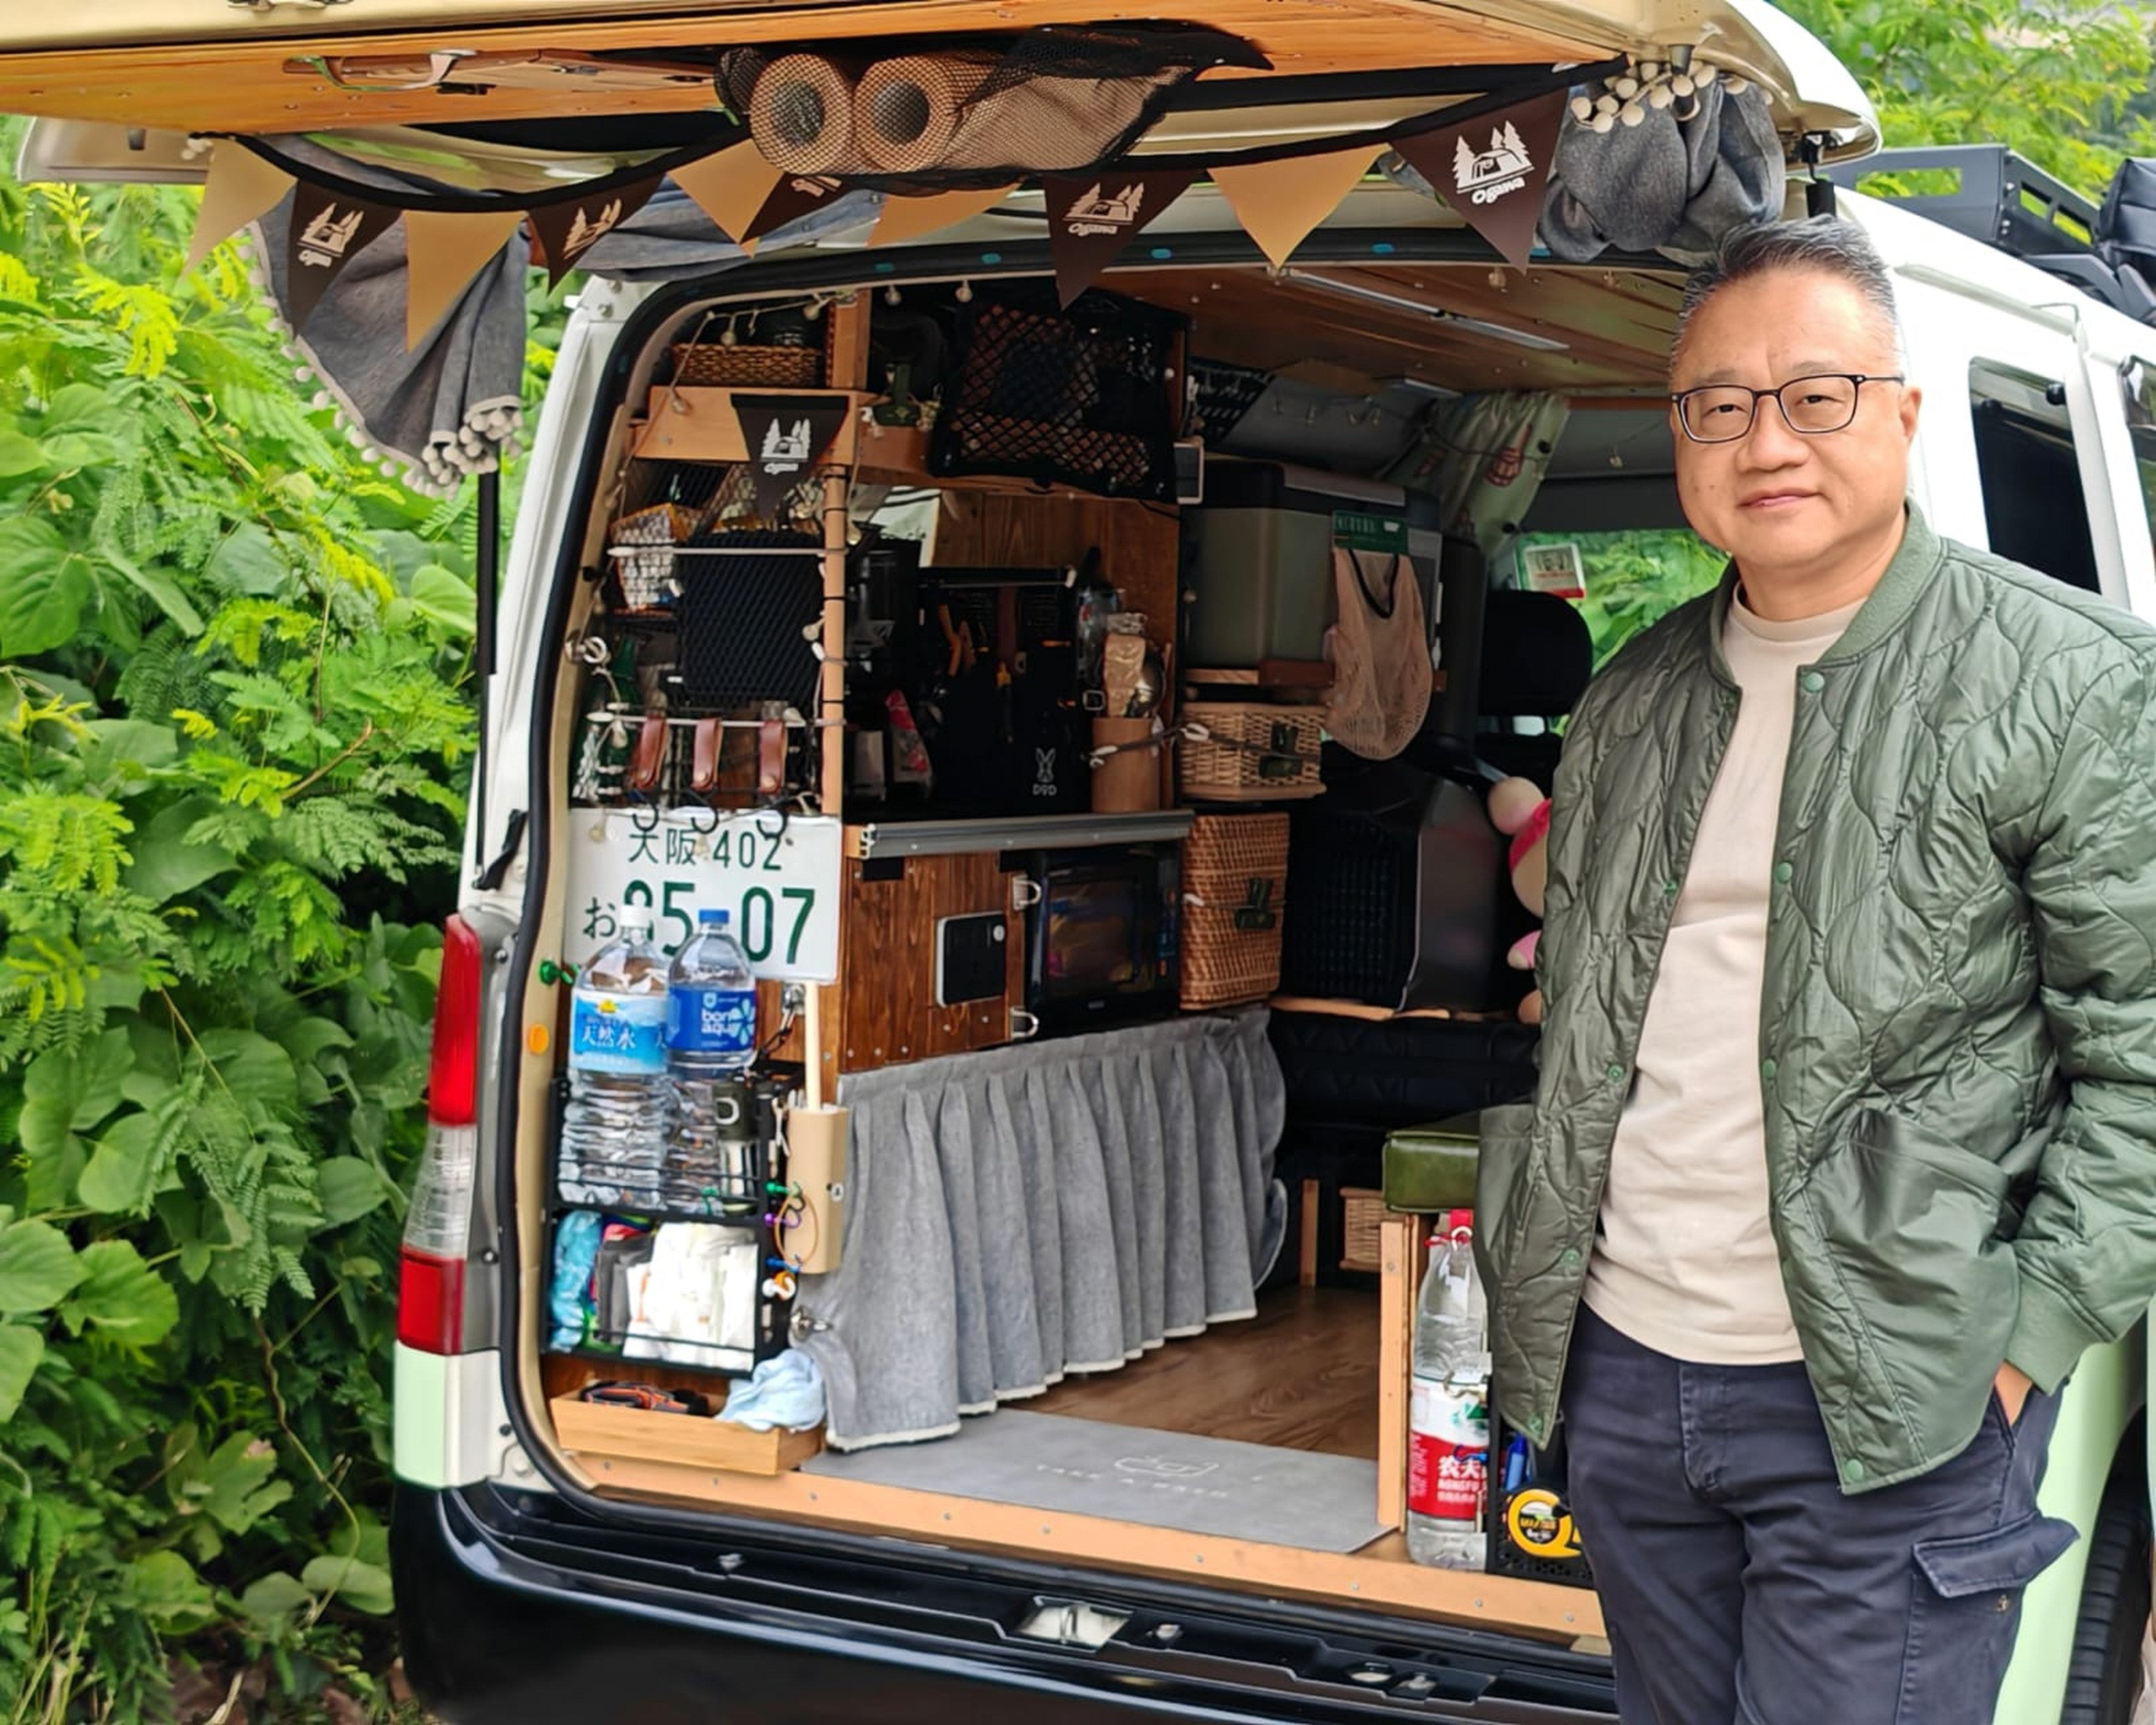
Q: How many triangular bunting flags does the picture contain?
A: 11